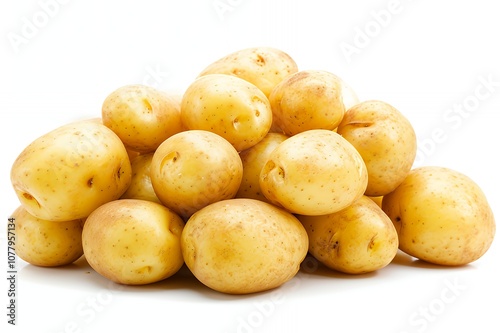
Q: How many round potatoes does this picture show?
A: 15